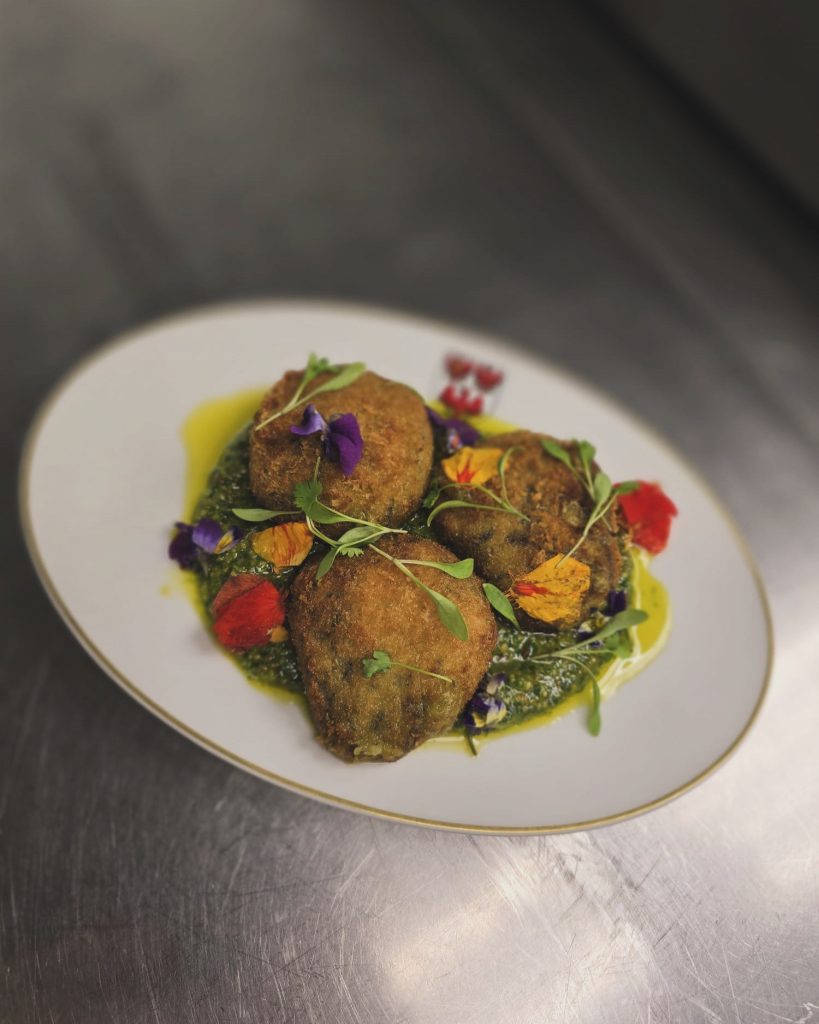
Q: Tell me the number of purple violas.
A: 5